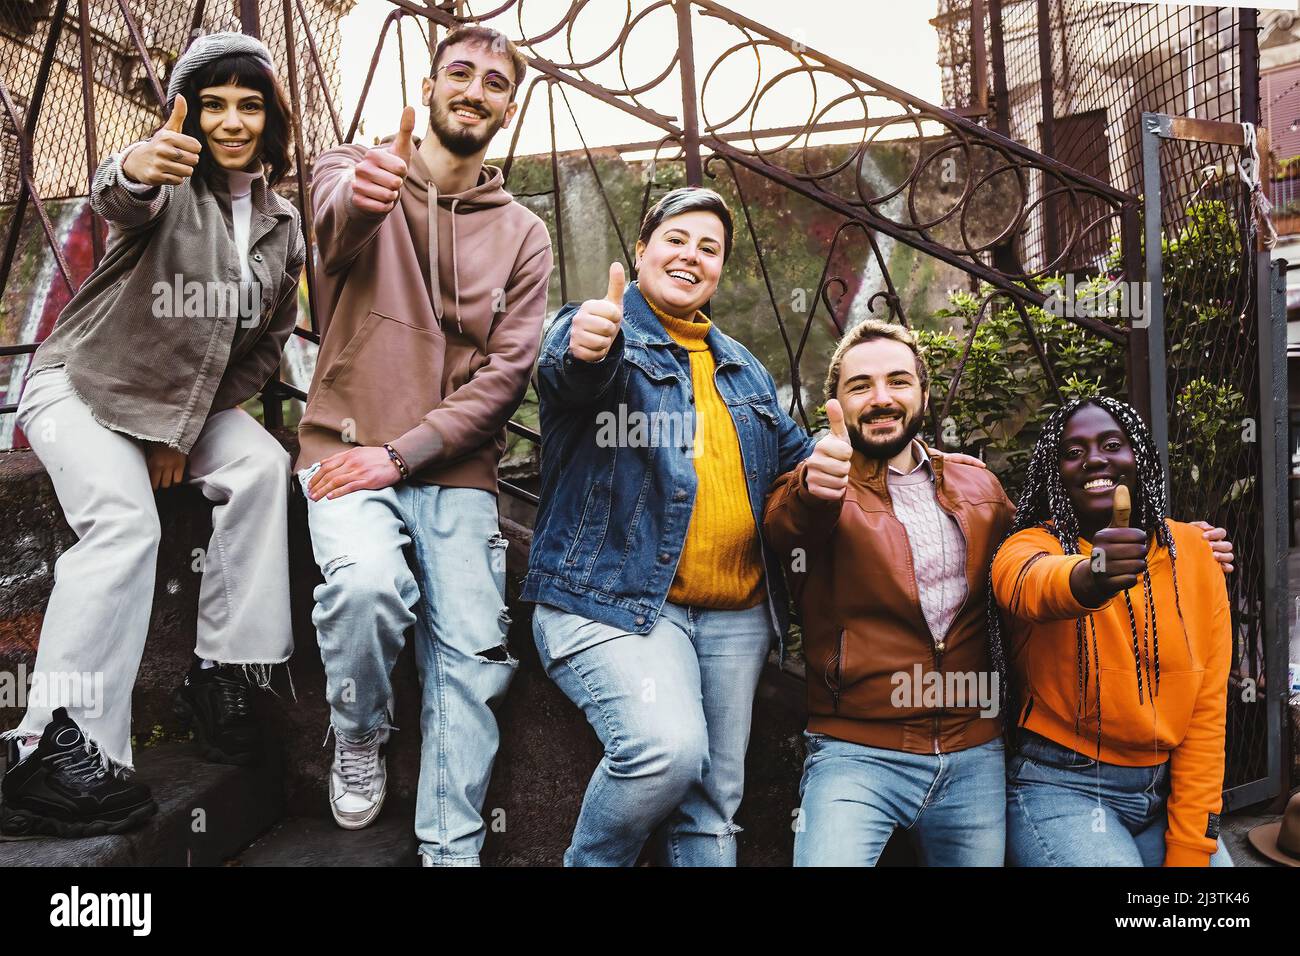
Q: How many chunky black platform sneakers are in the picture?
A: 2